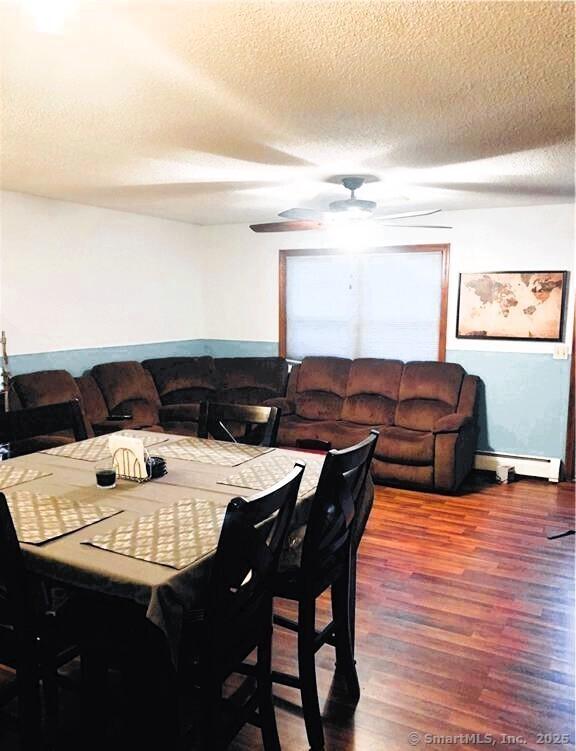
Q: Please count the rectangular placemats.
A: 6